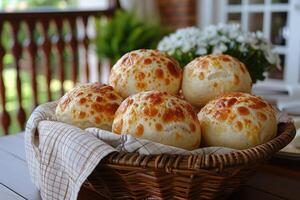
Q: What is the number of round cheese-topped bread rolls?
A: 5